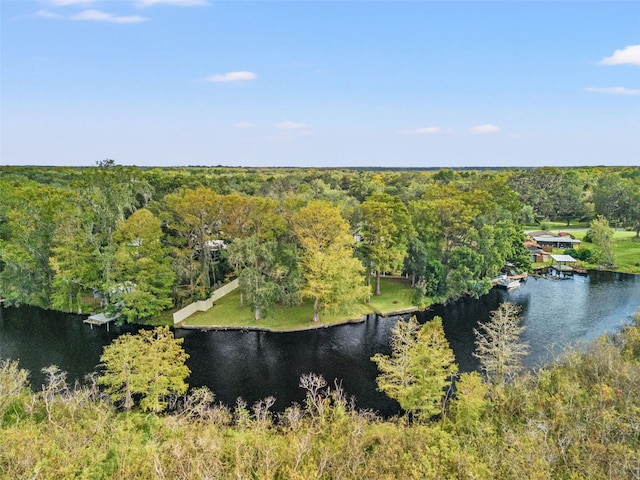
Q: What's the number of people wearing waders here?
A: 0